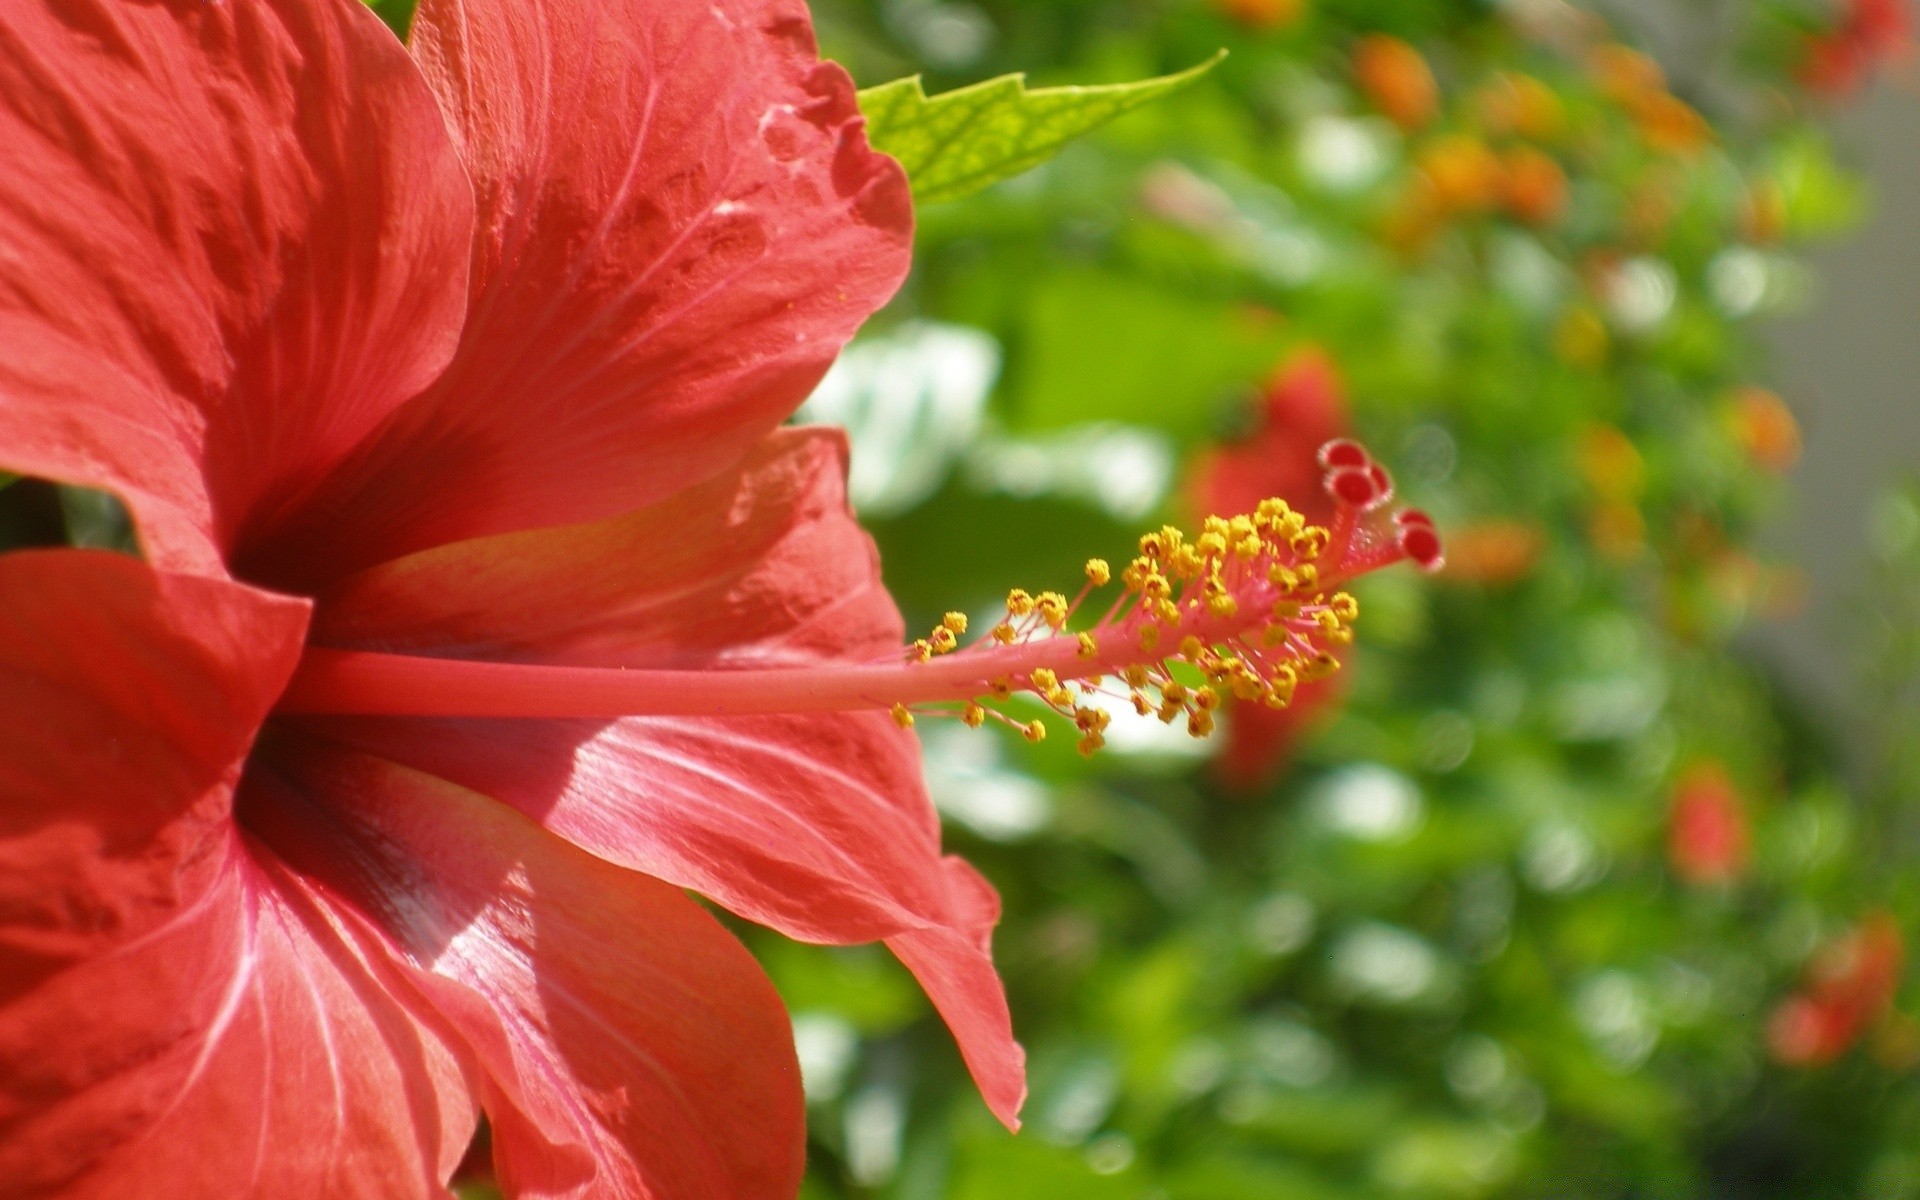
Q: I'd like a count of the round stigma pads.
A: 5